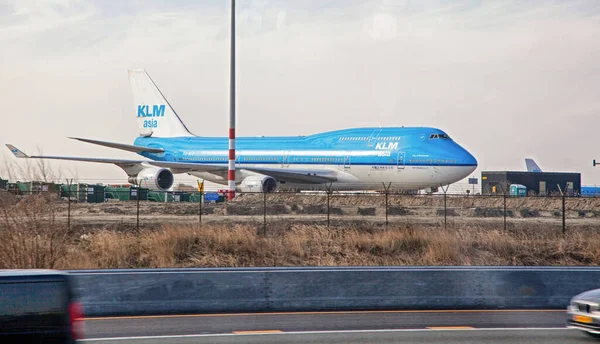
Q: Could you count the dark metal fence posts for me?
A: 9